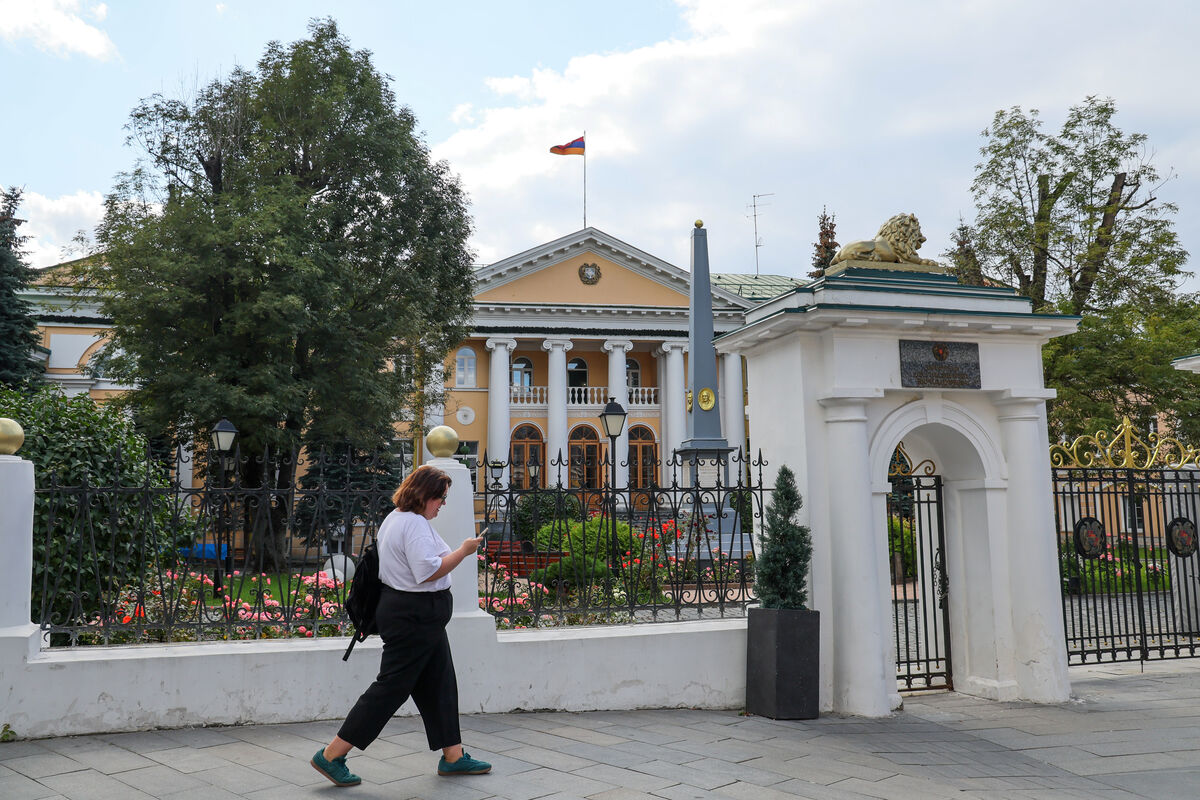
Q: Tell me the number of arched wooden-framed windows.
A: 3